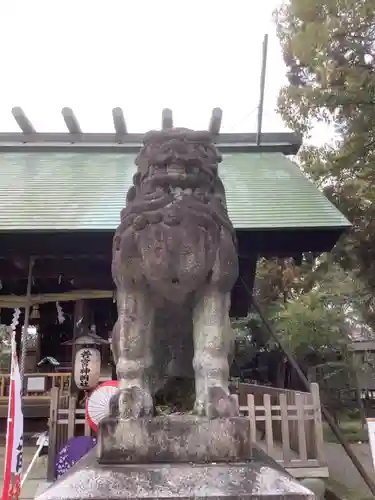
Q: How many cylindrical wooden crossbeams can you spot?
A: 5